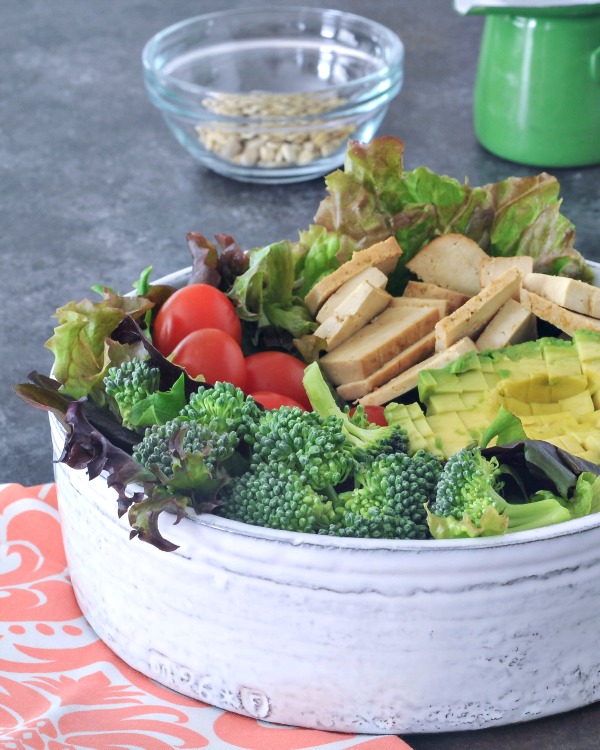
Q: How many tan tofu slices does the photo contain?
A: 14